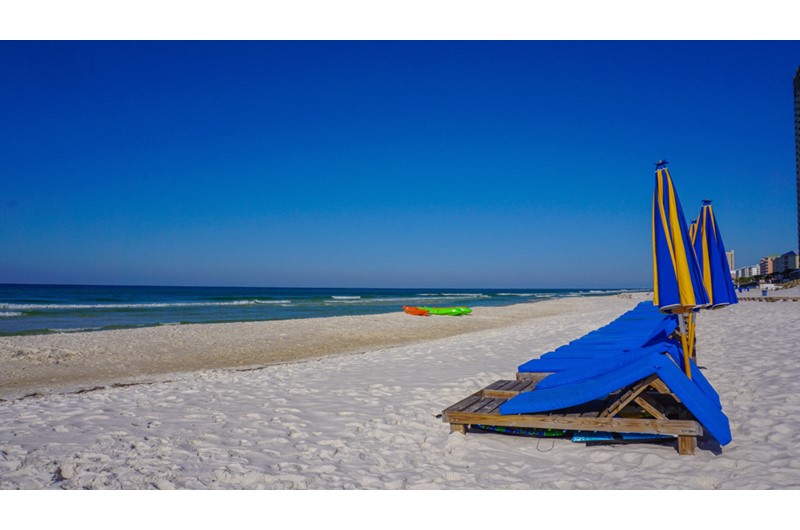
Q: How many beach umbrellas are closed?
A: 3